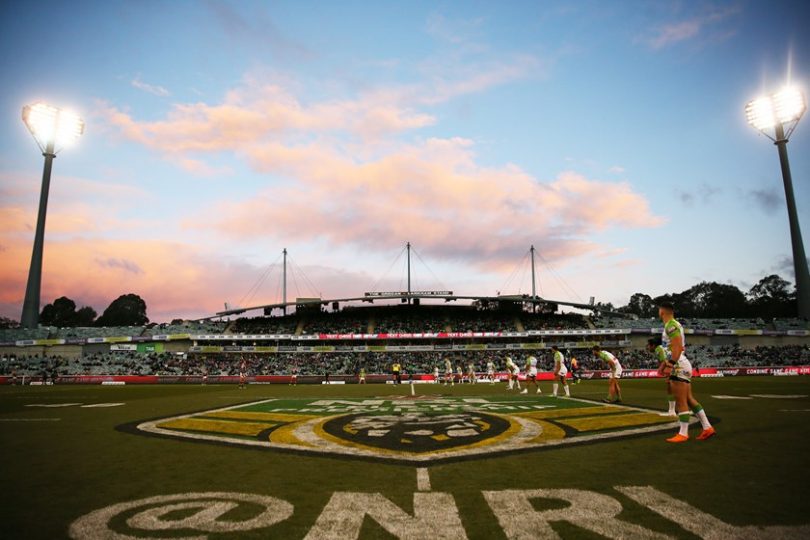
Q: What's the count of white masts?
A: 3